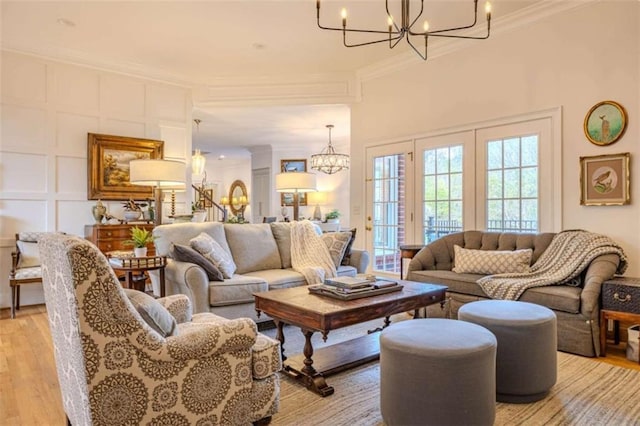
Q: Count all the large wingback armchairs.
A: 1